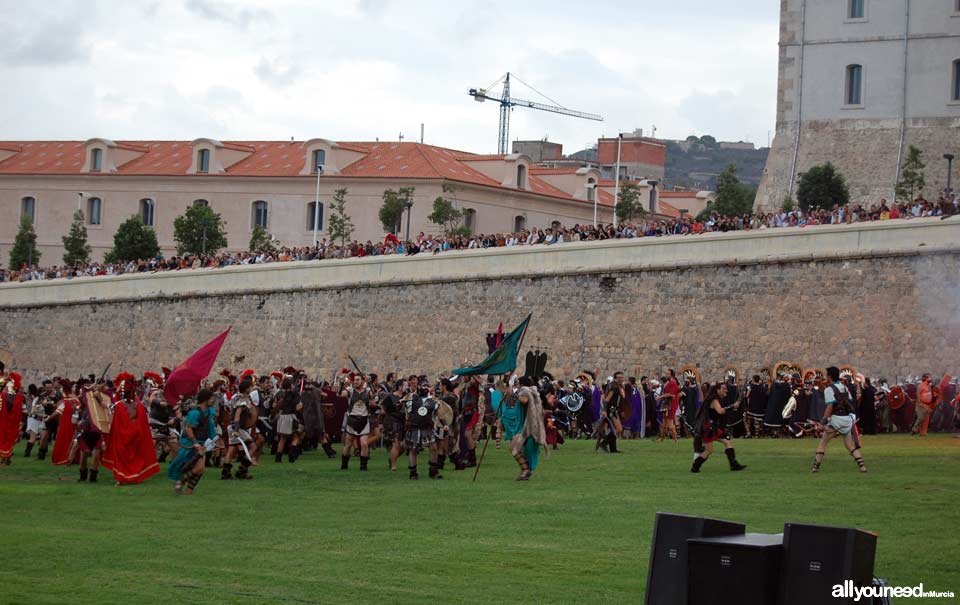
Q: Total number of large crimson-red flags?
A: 1